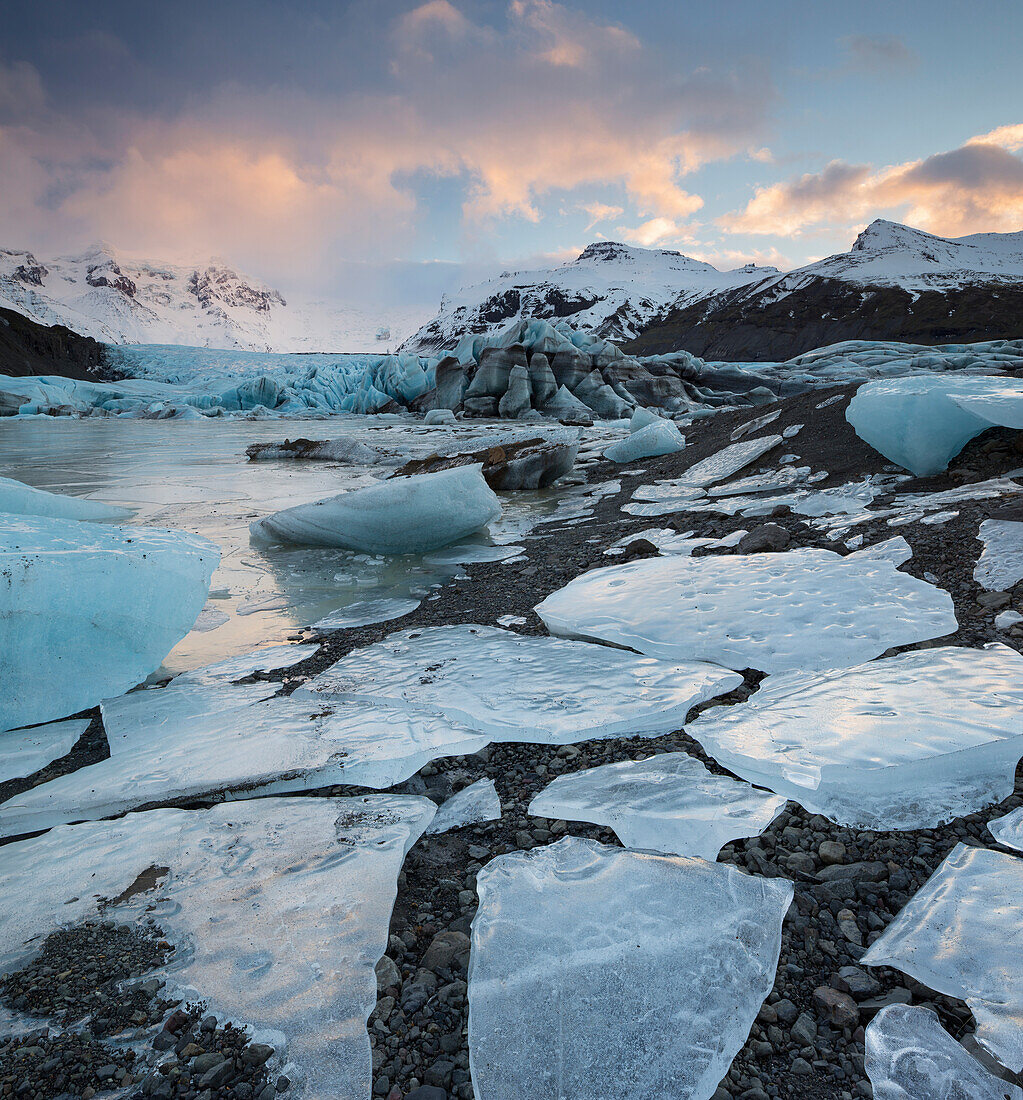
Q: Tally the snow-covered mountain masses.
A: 3